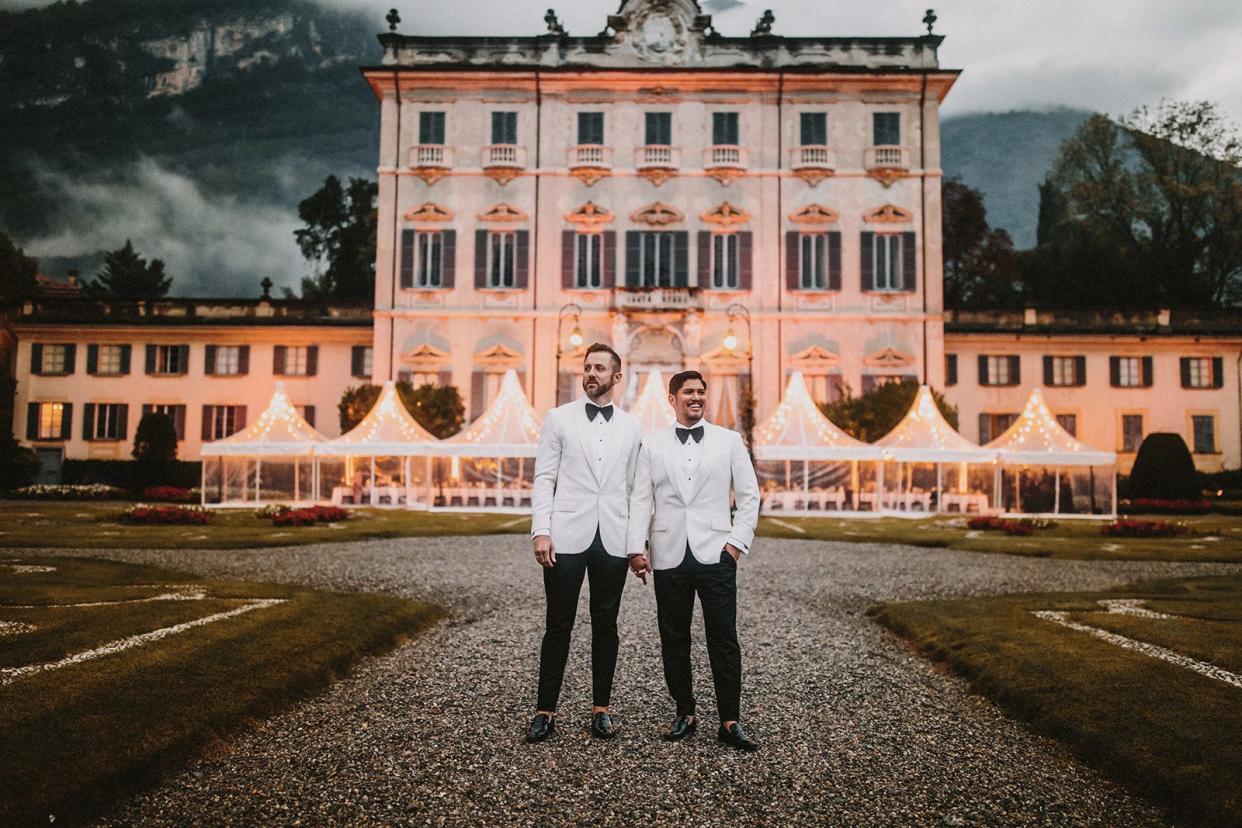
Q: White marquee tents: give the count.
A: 7